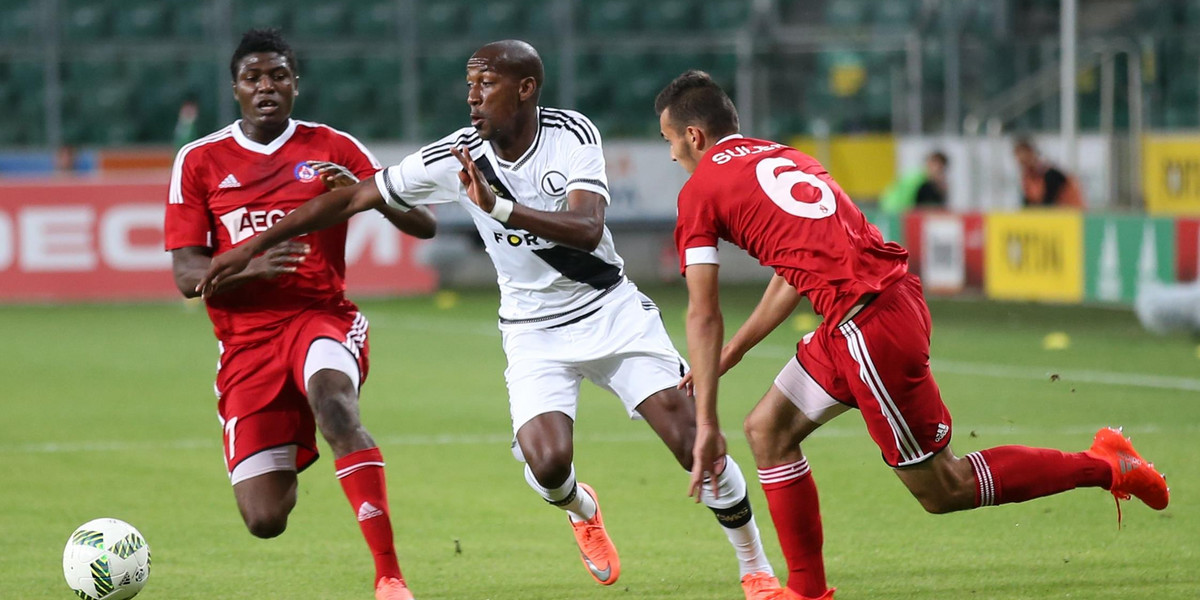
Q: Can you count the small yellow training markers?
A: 3